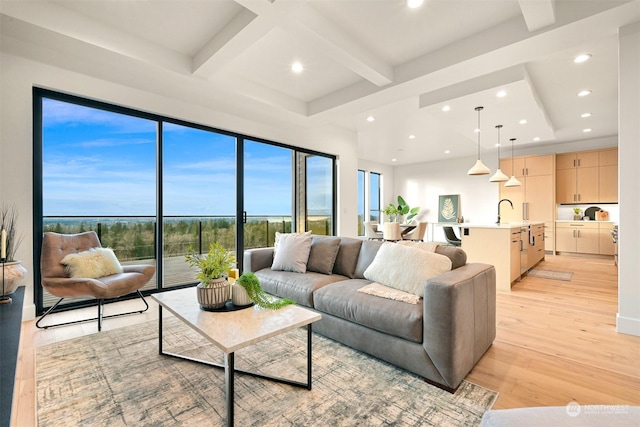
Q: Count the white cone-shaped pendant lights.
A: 3